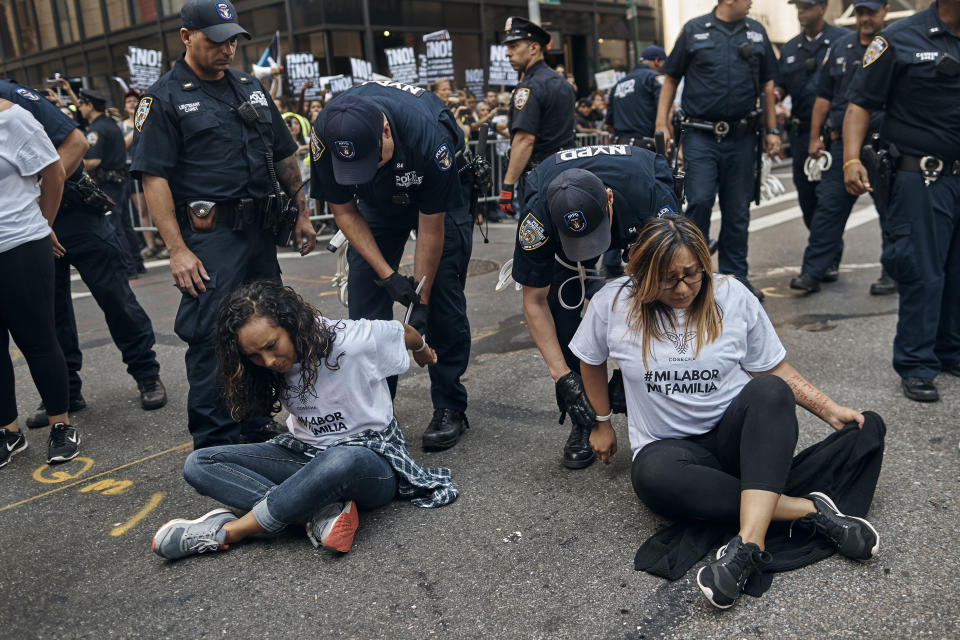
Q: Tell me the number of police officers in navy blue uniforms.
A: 11